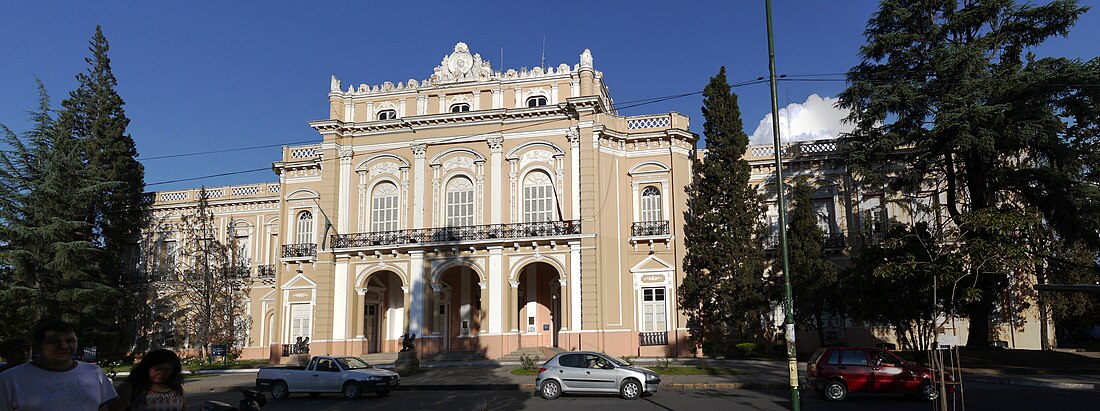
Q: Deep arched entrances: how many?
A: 3